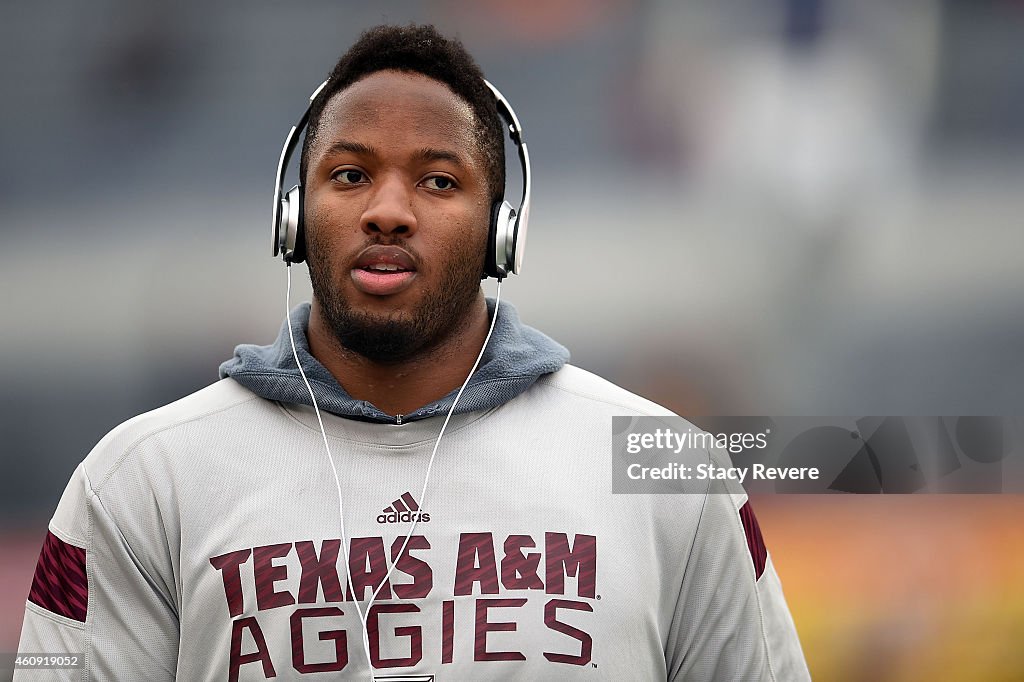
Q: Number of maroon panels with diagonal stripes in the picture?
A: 2